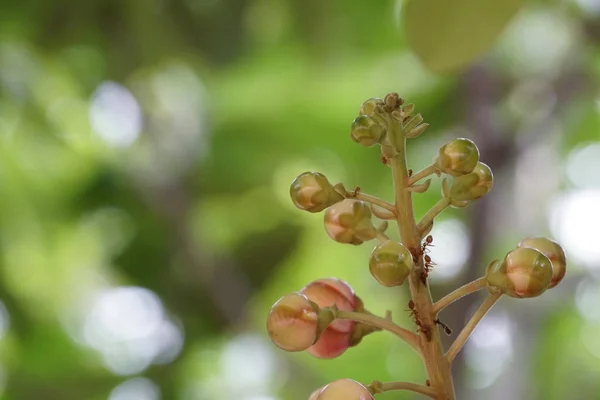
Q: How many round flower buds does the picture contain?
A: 12